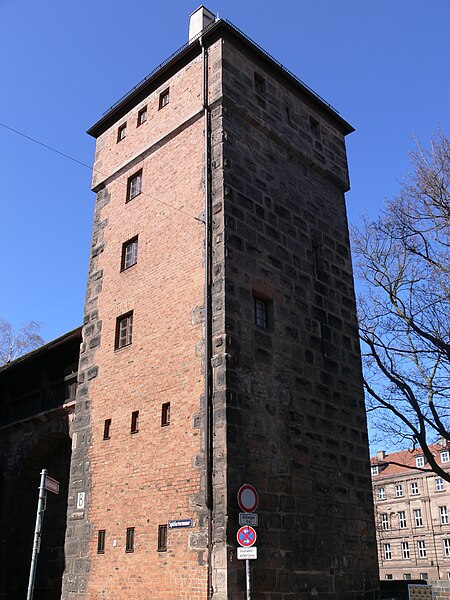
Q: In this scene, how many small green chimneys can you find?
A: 0